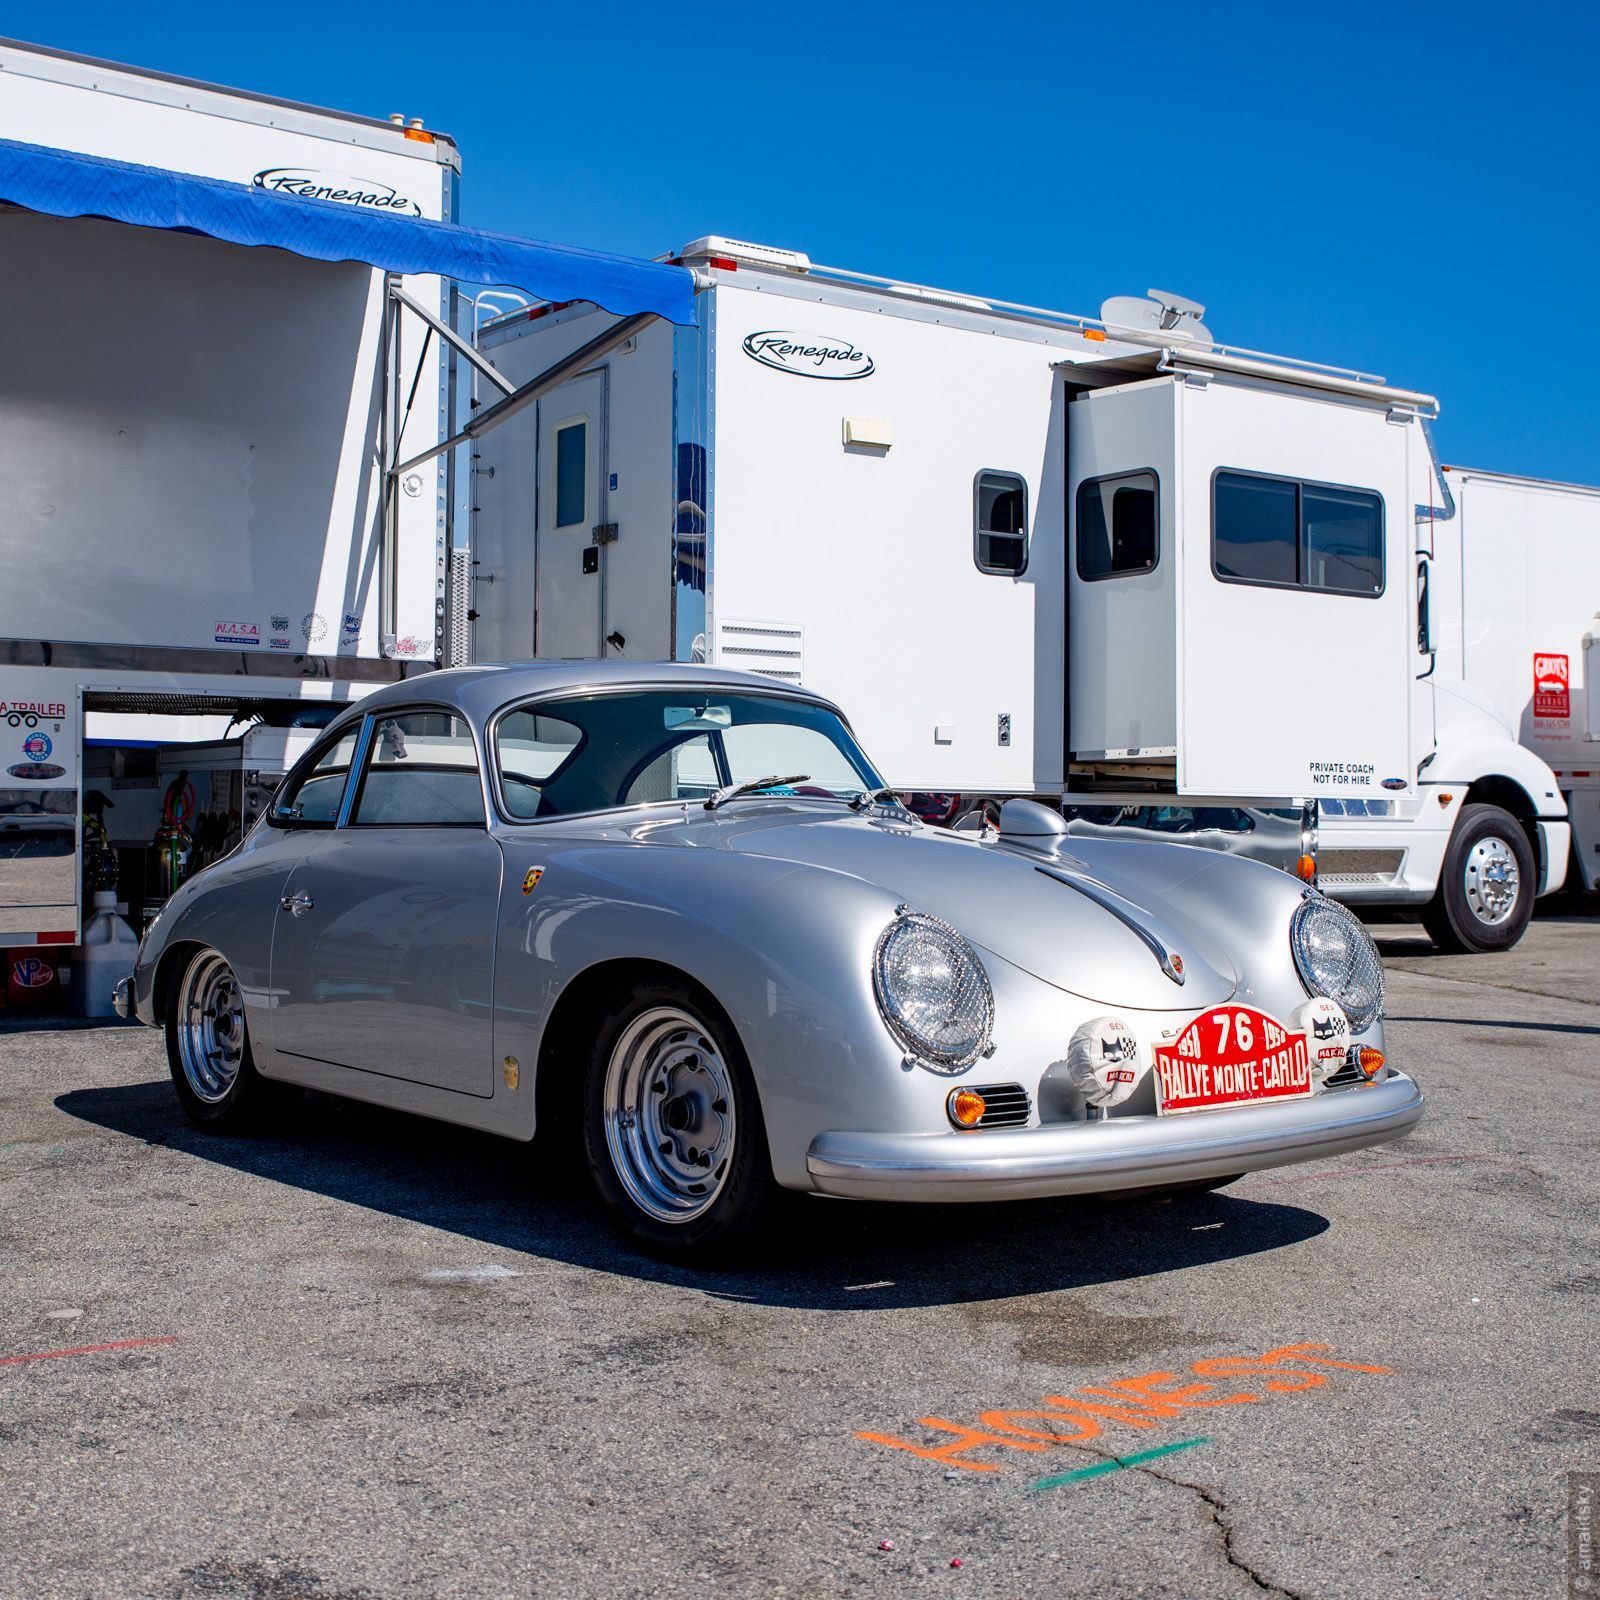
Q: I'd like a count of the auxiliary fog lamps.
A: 2